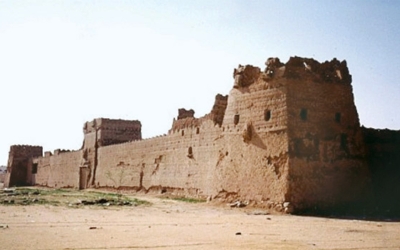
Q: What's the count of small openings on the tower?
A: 4